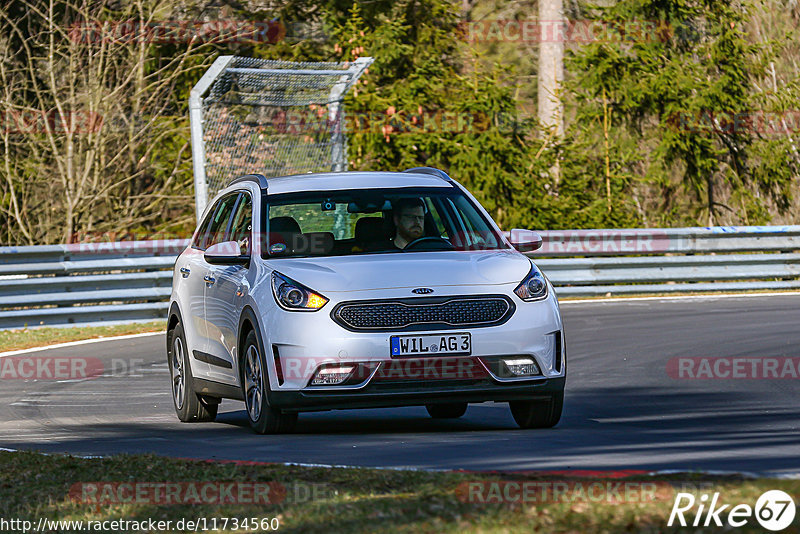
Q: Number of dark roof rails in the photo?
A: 2